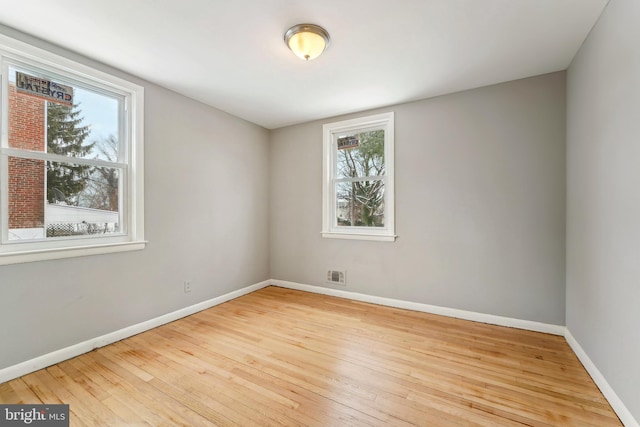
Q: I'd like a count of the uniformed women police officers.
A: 0